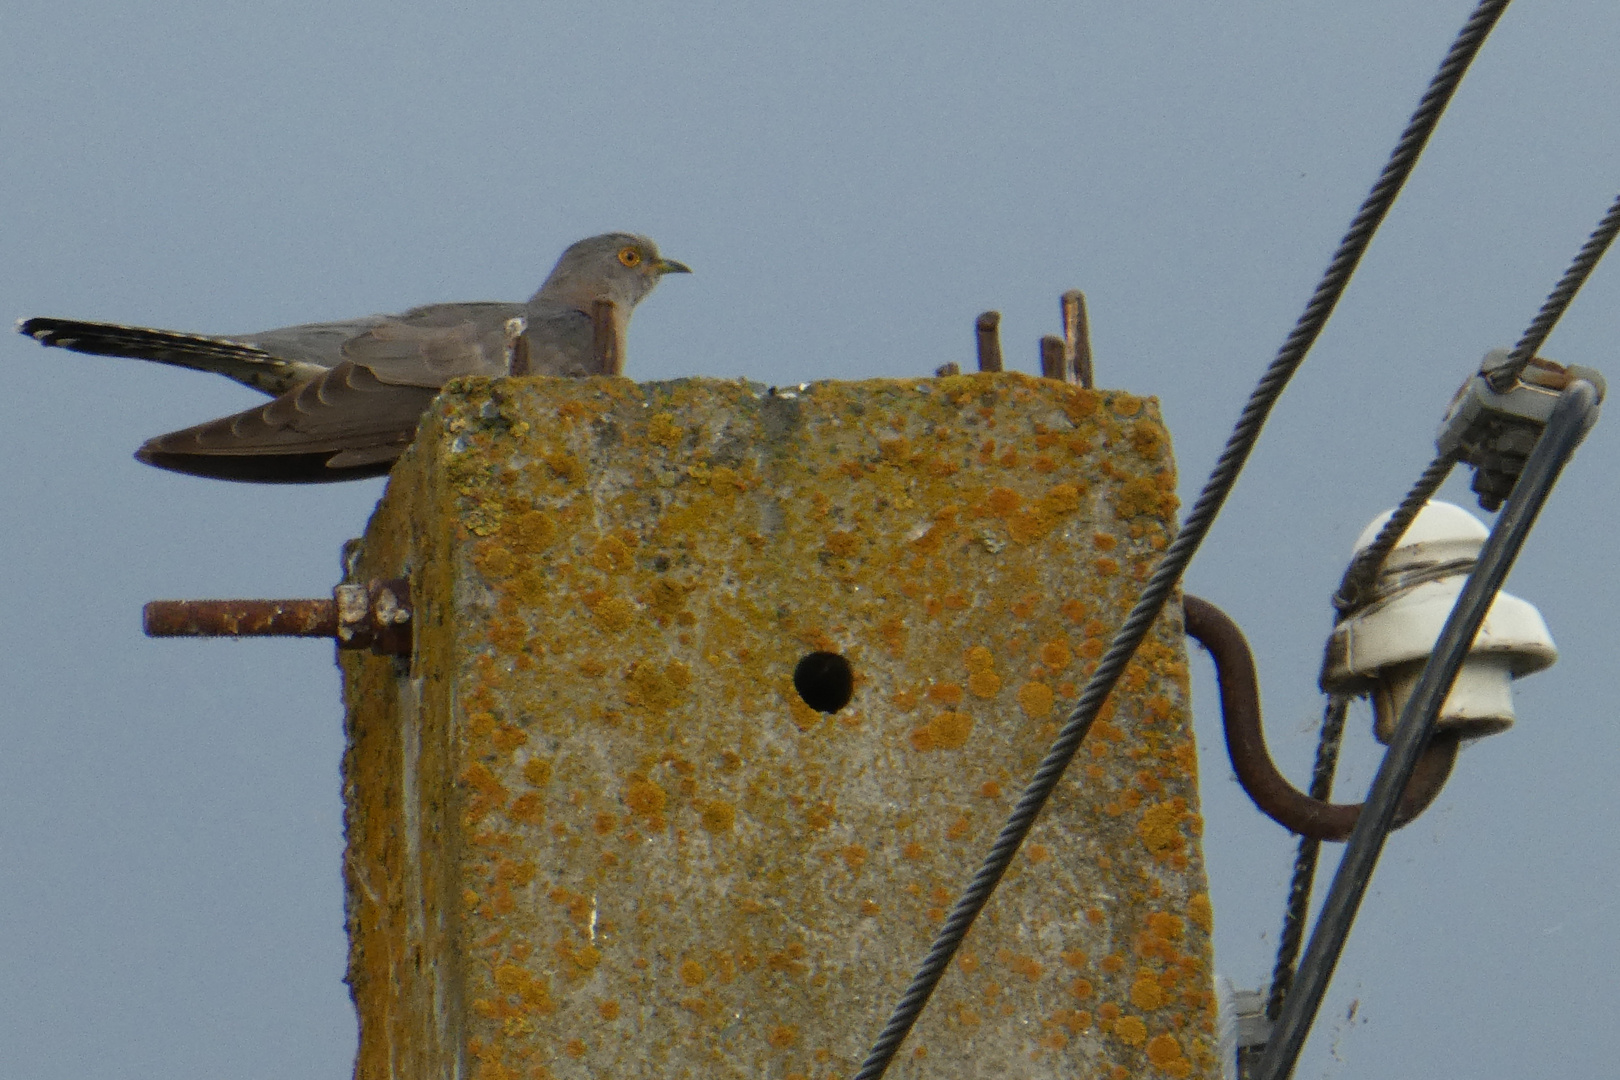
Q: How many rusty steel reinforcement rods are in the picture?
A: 6